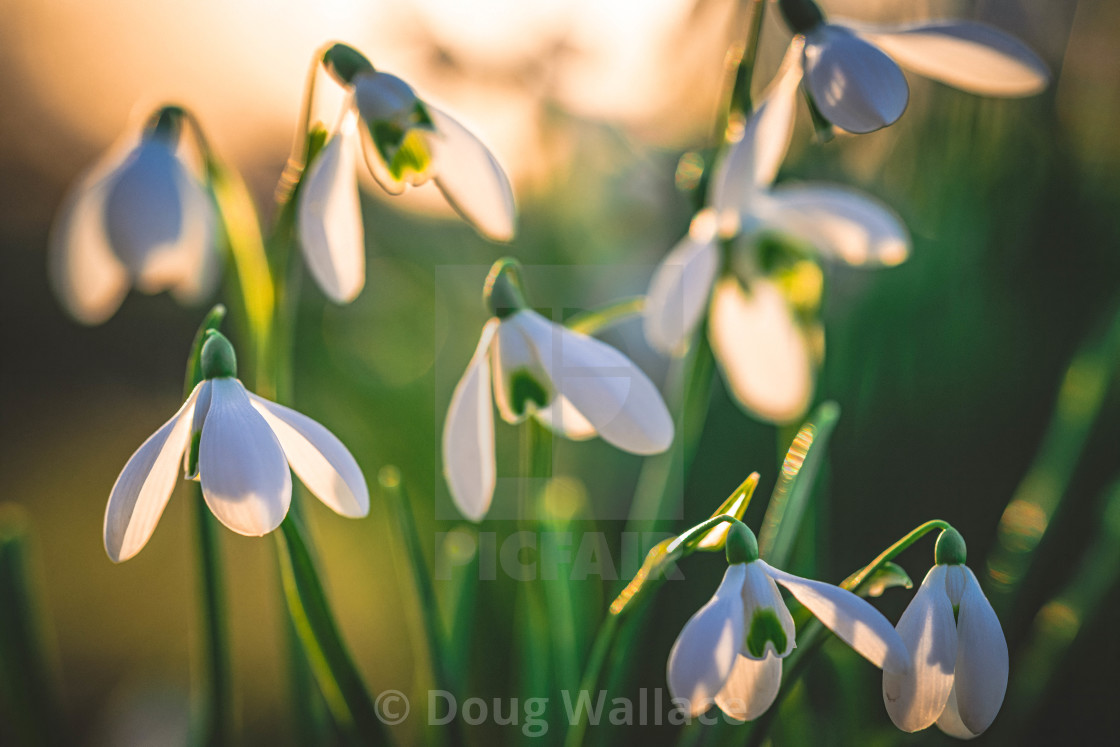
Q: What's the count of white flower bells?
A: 8